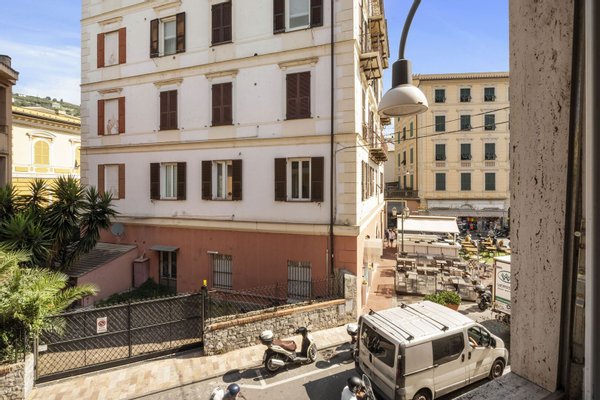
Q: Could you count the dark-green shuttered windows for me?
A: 12